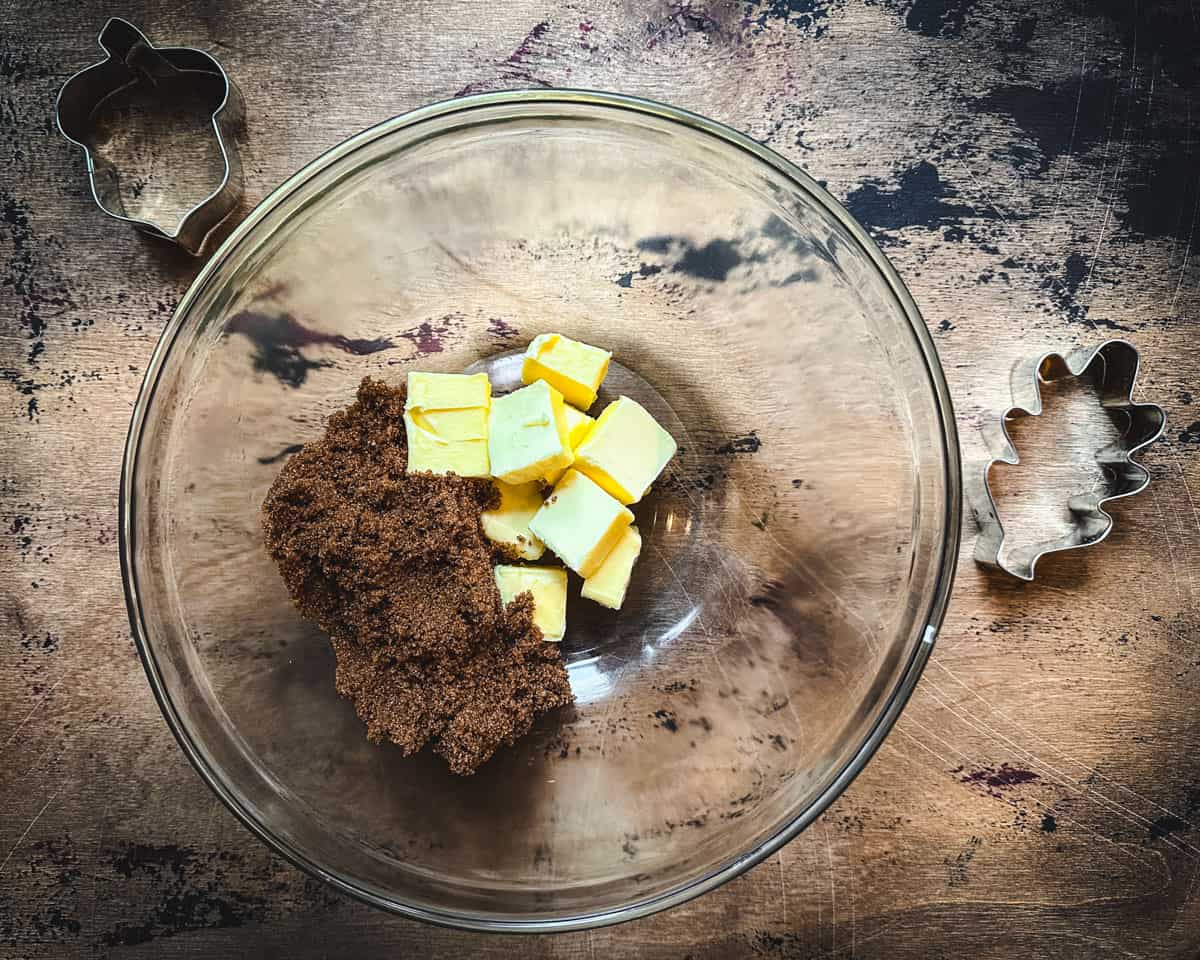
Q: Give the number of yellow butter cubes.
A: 9